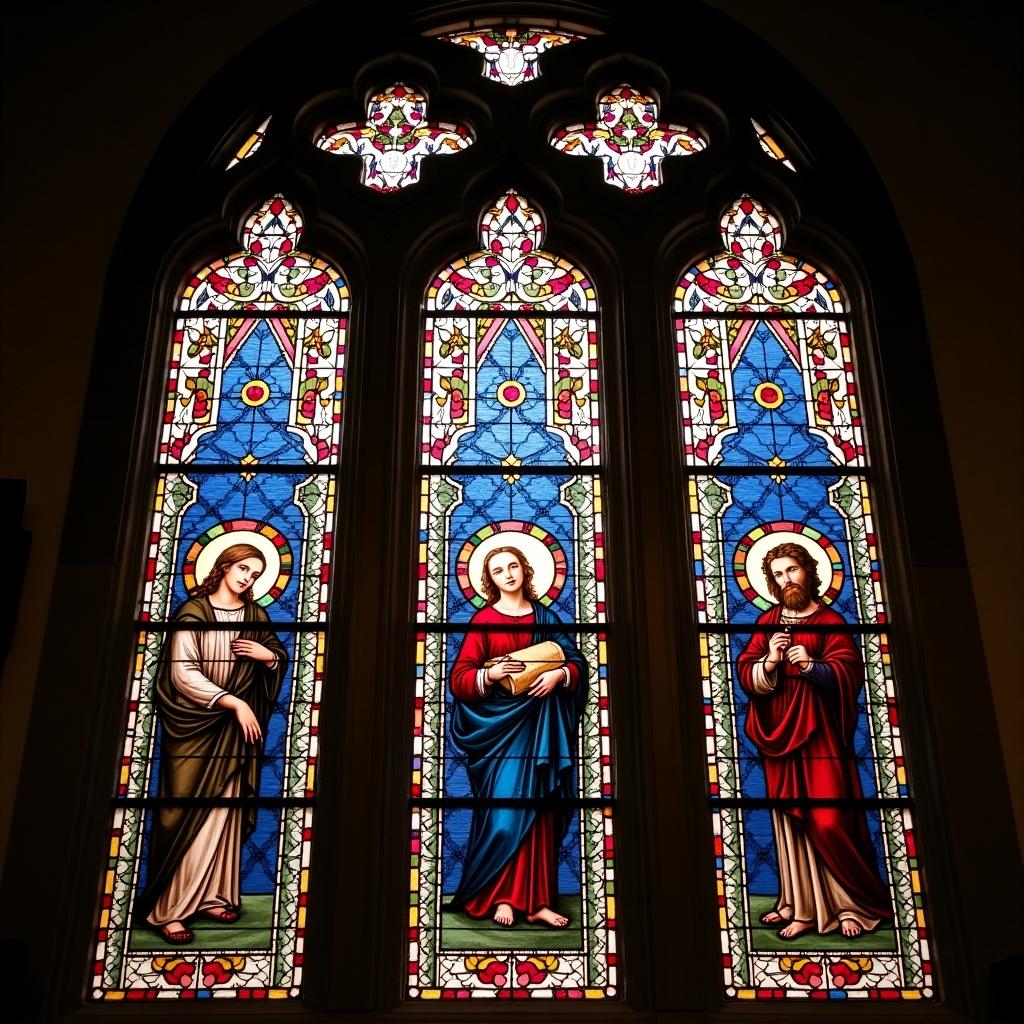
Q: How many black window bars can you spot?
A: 12